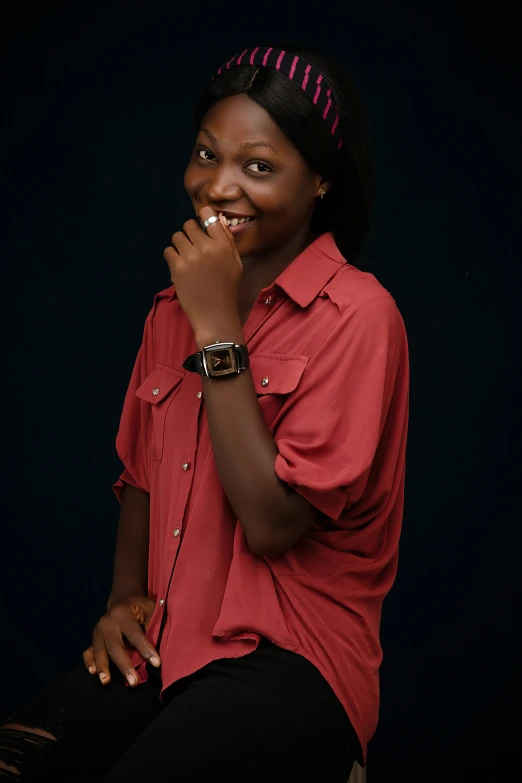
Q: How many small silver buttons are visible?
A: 7